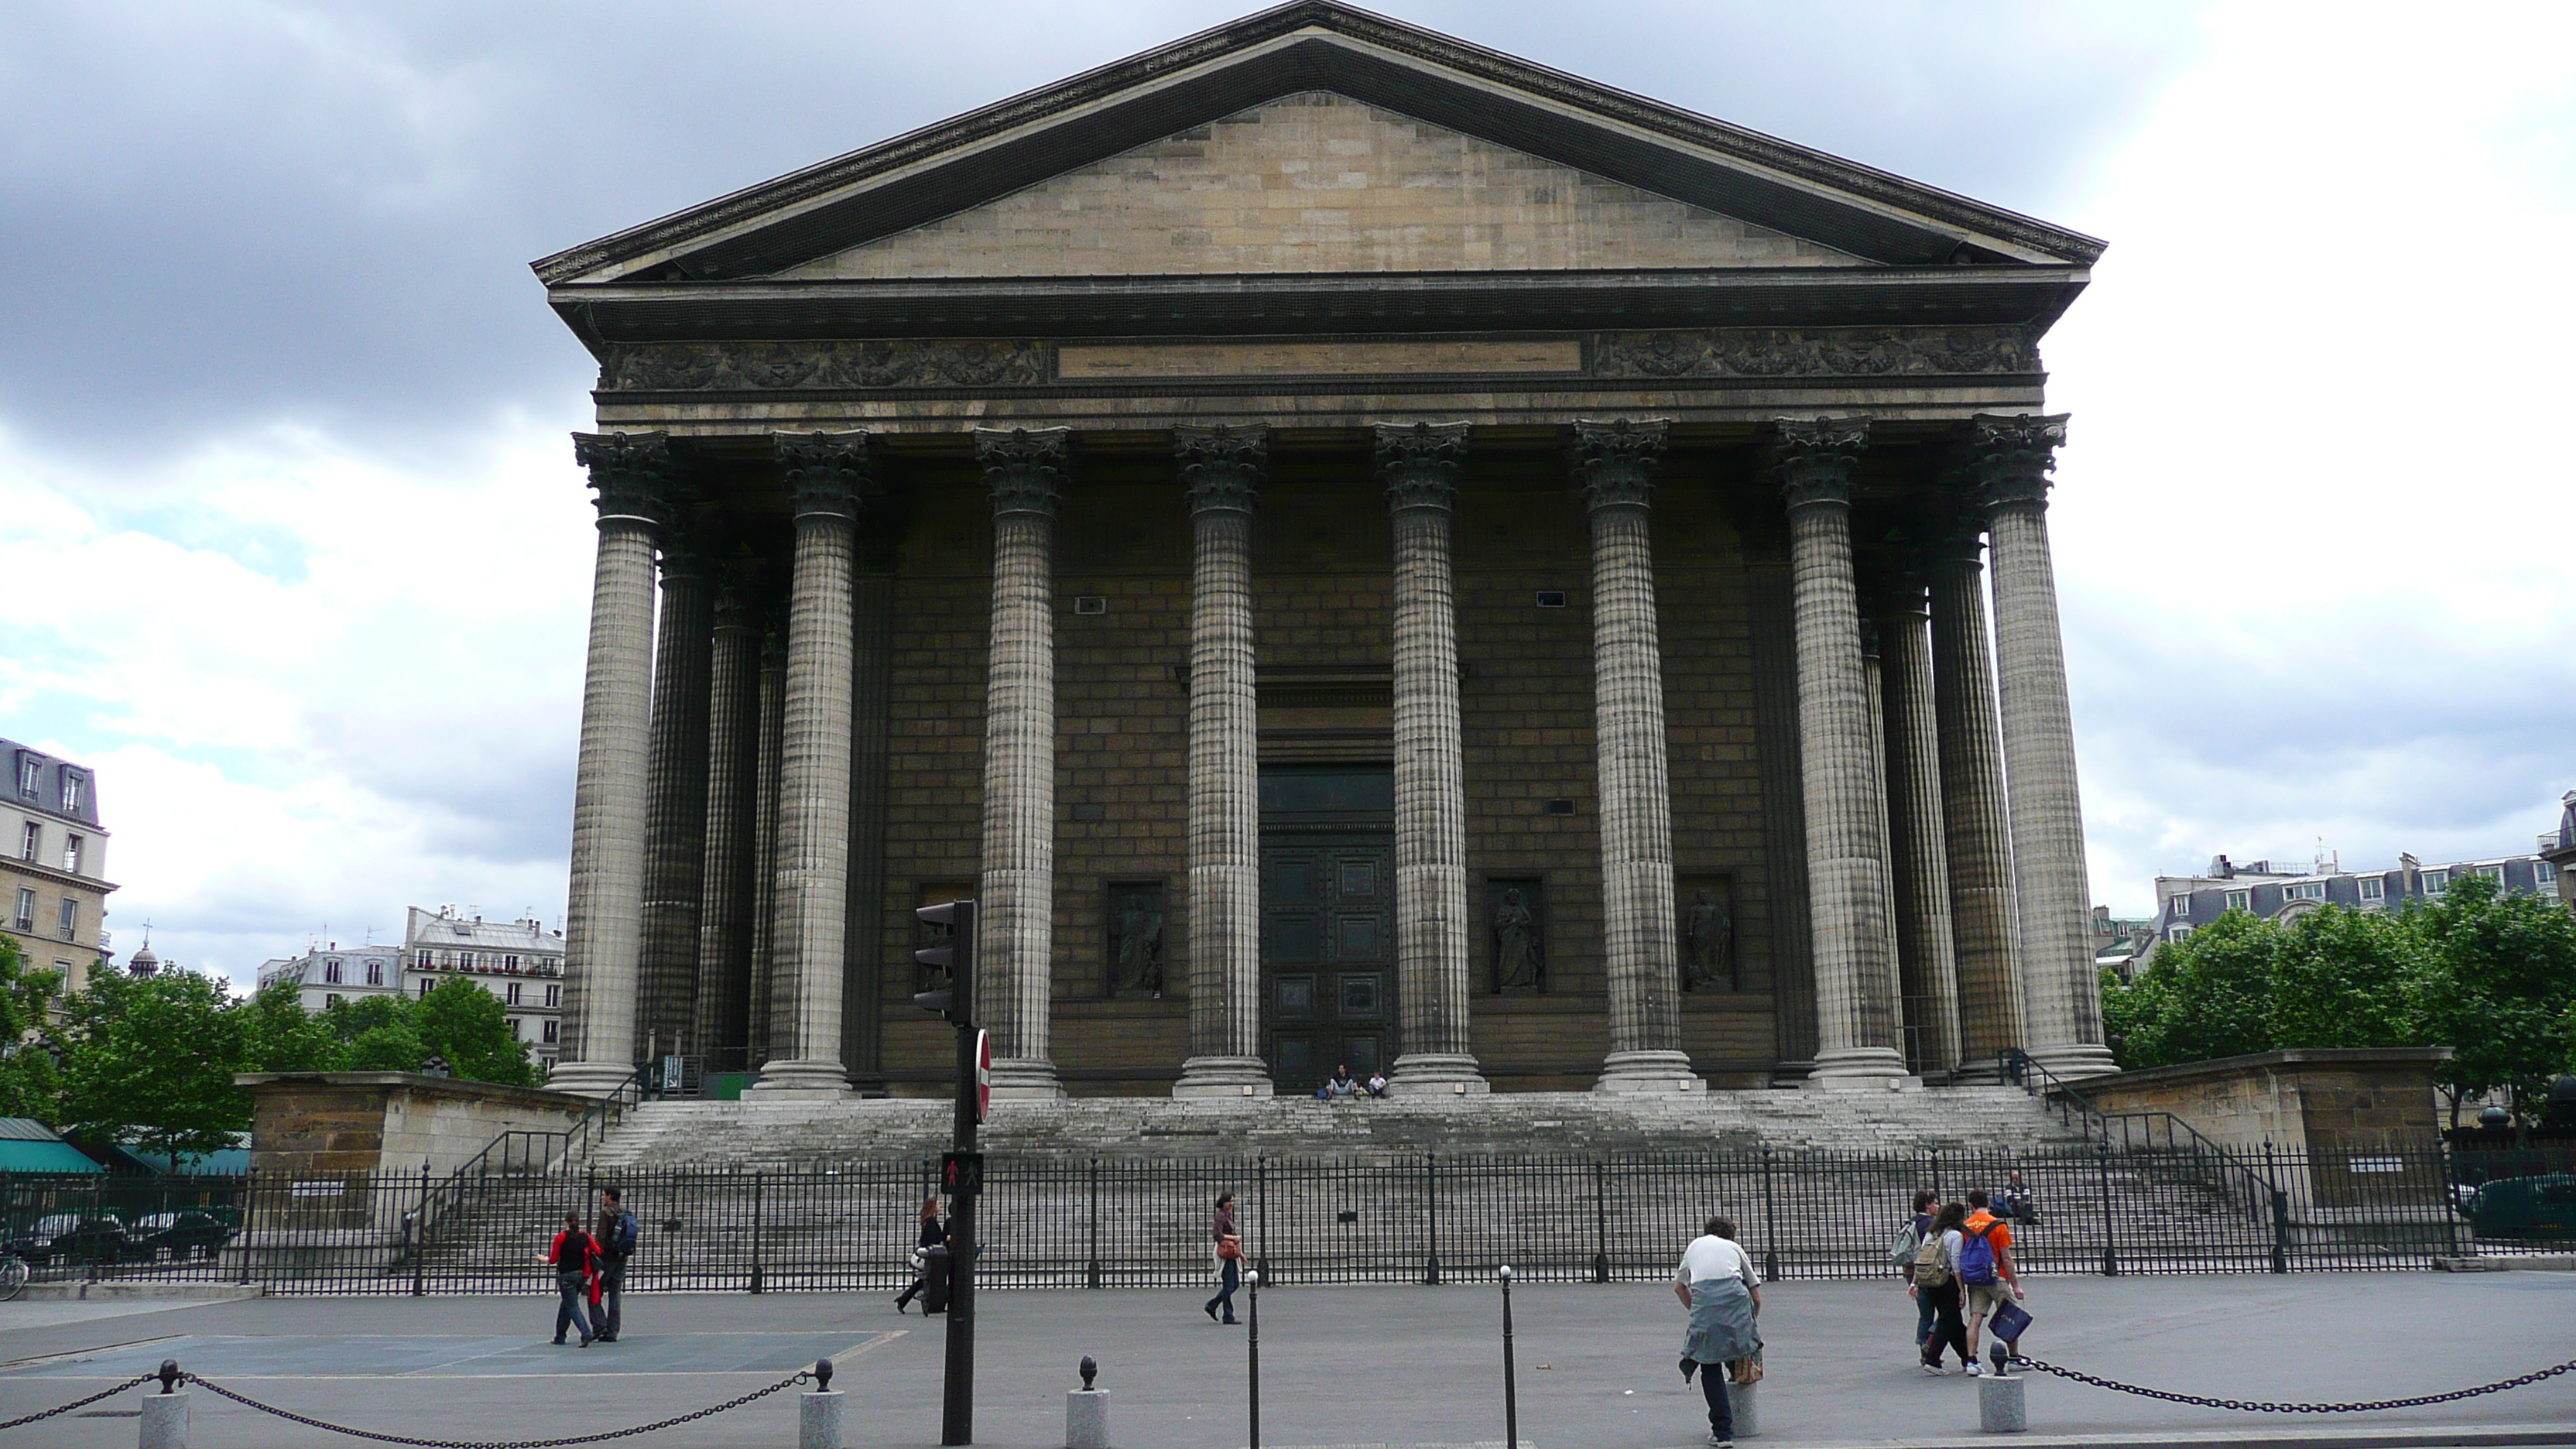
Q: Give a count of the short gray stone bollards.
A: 5